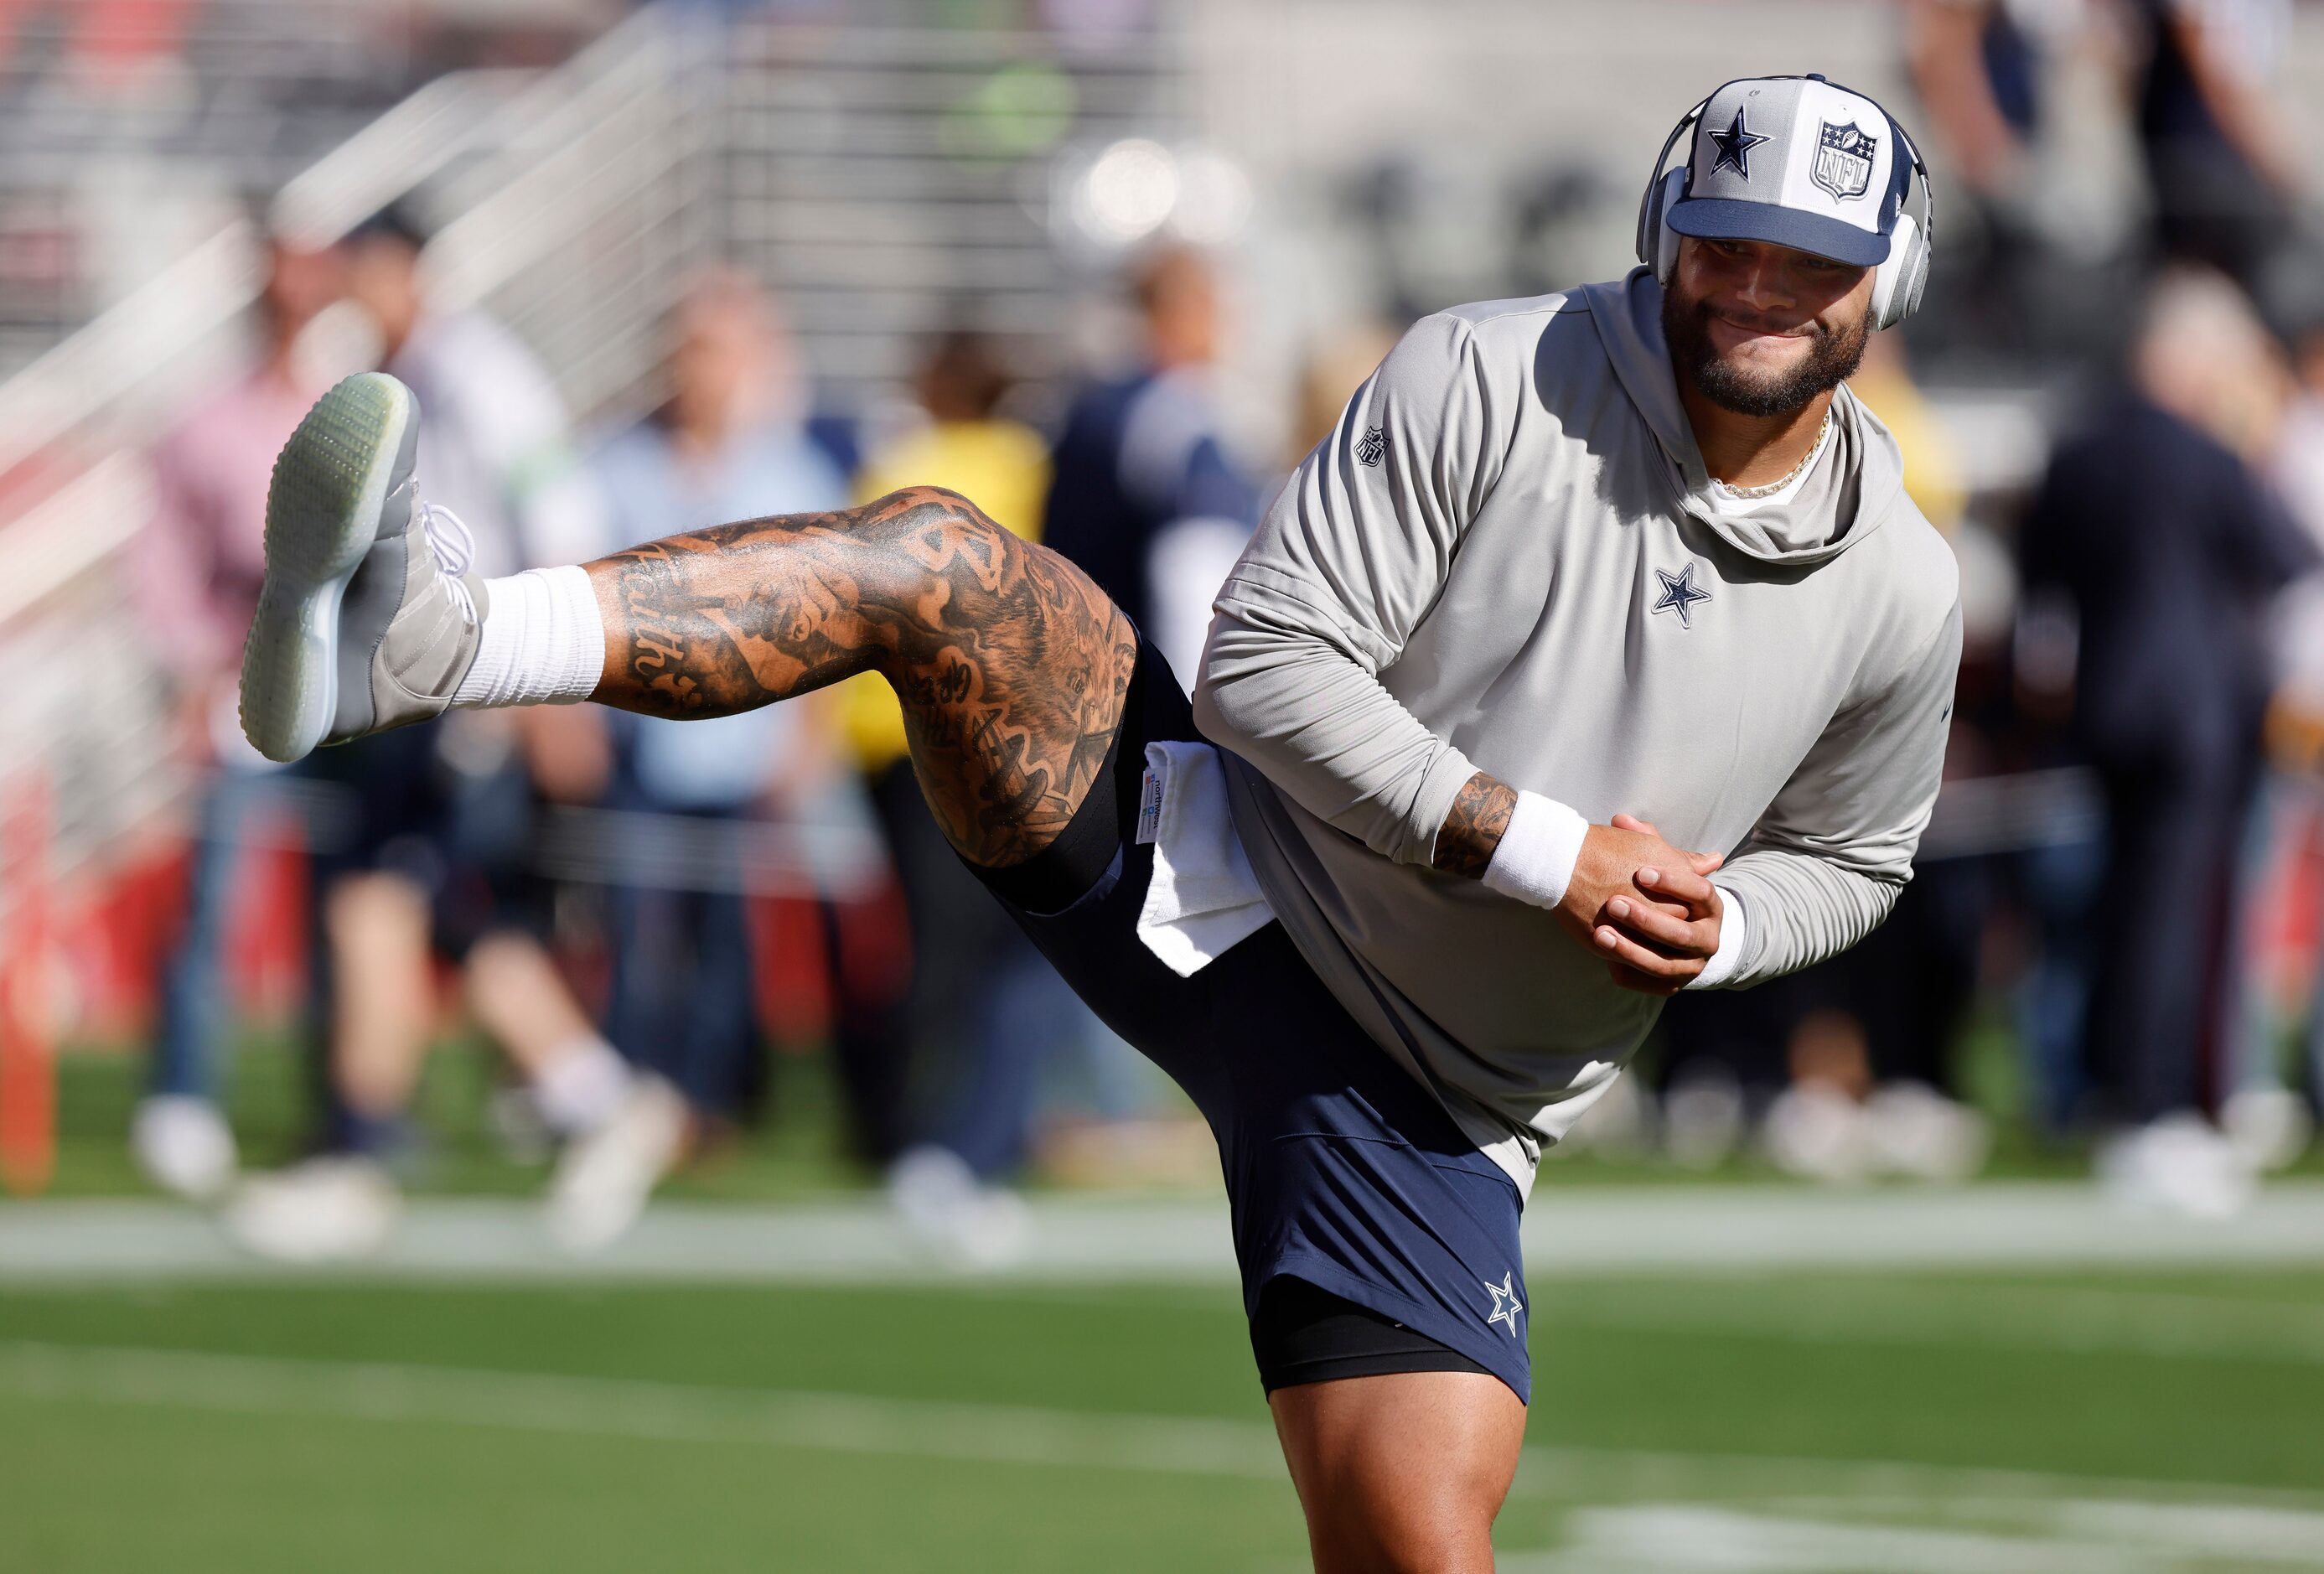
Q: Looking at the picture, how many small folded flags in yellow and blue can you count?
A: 0